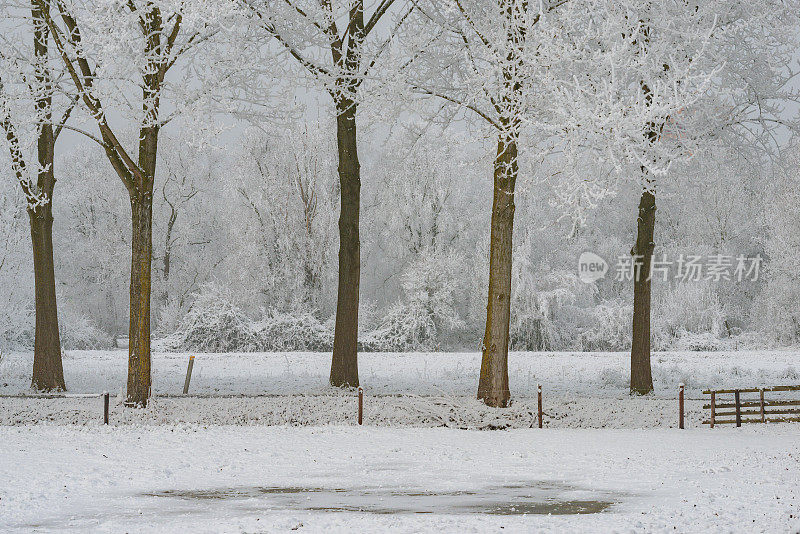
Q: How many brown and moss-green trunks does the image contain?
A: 5